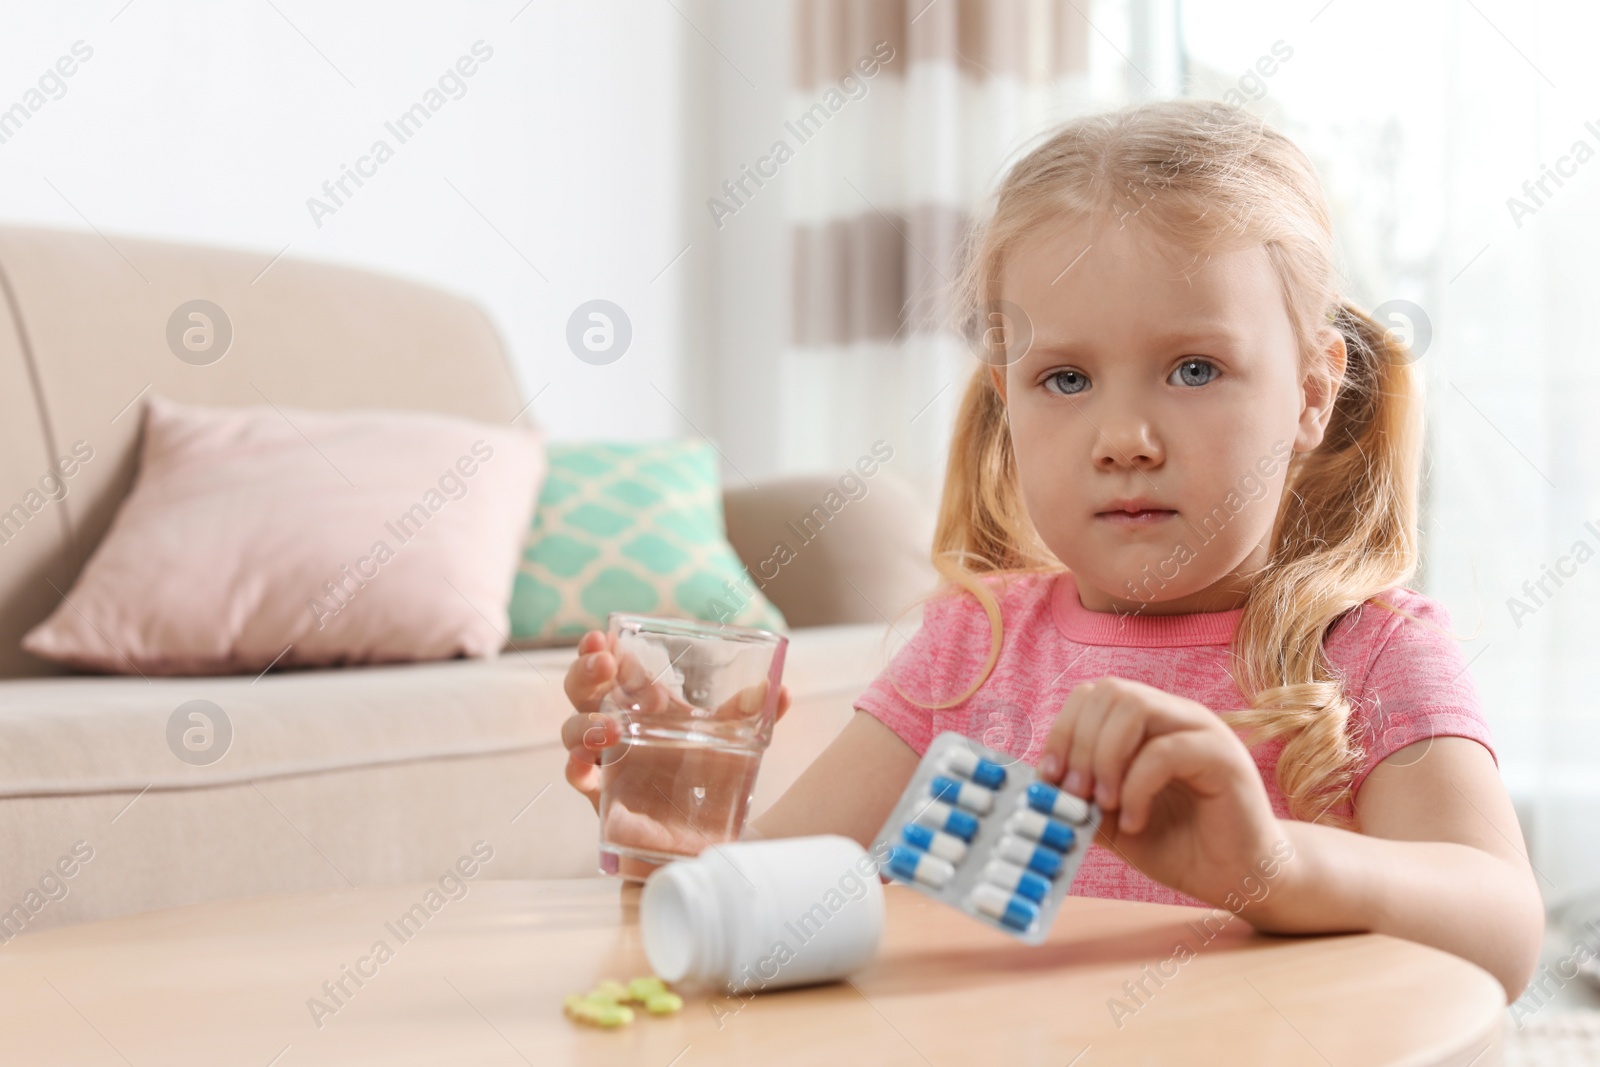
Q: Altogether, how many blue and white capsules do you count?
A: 10